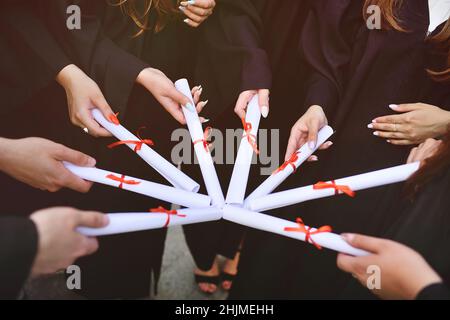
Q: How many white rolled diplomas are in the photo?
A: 8